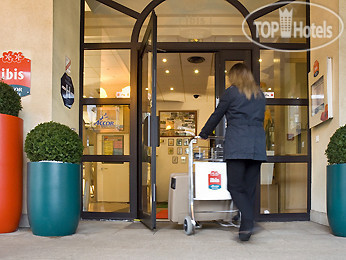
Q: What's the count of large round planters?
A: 3